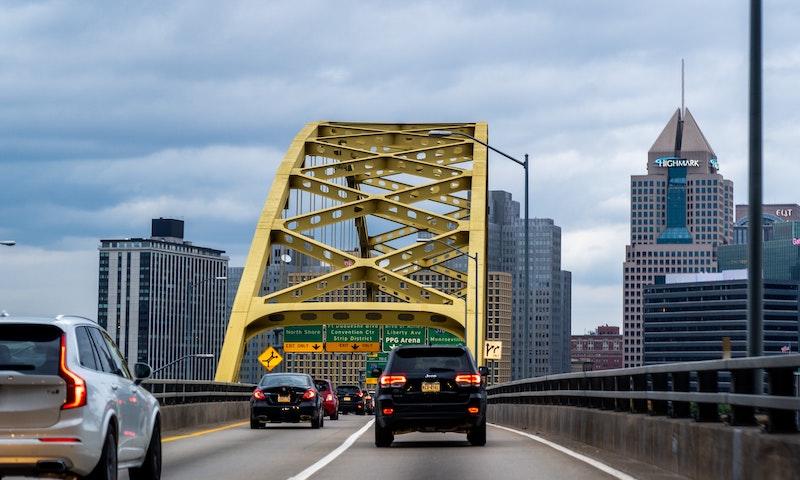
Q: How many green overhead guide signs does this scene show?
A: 4